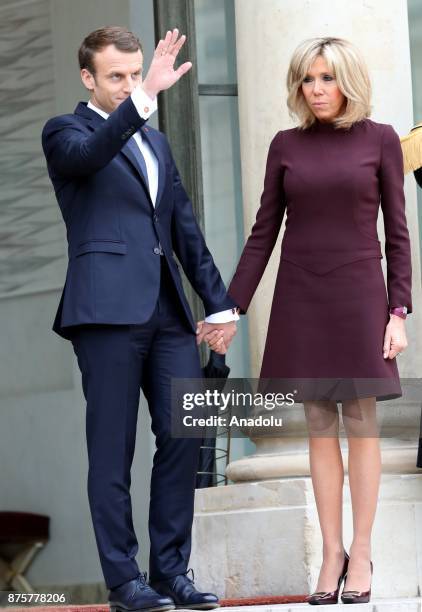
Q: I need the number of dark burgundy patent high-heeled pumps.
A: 2